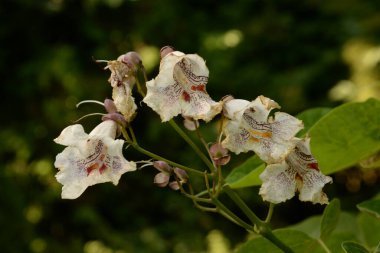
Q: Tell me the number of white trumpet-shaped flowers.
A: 4